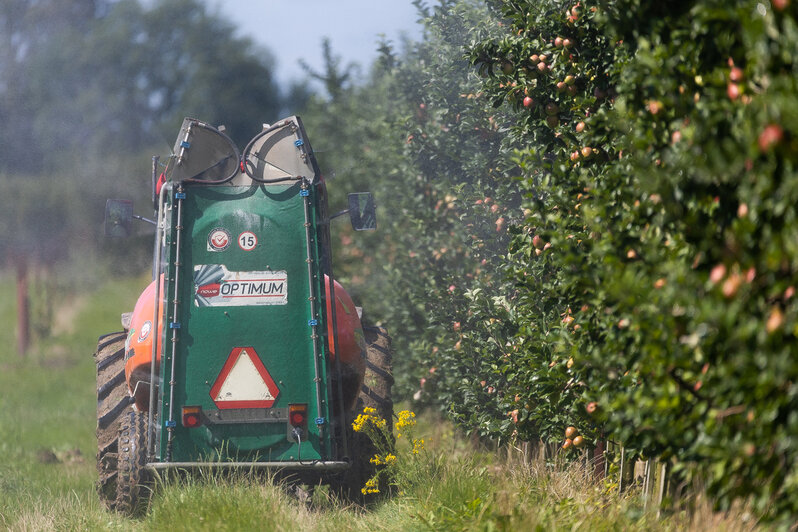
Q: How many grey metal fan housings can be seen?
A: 2